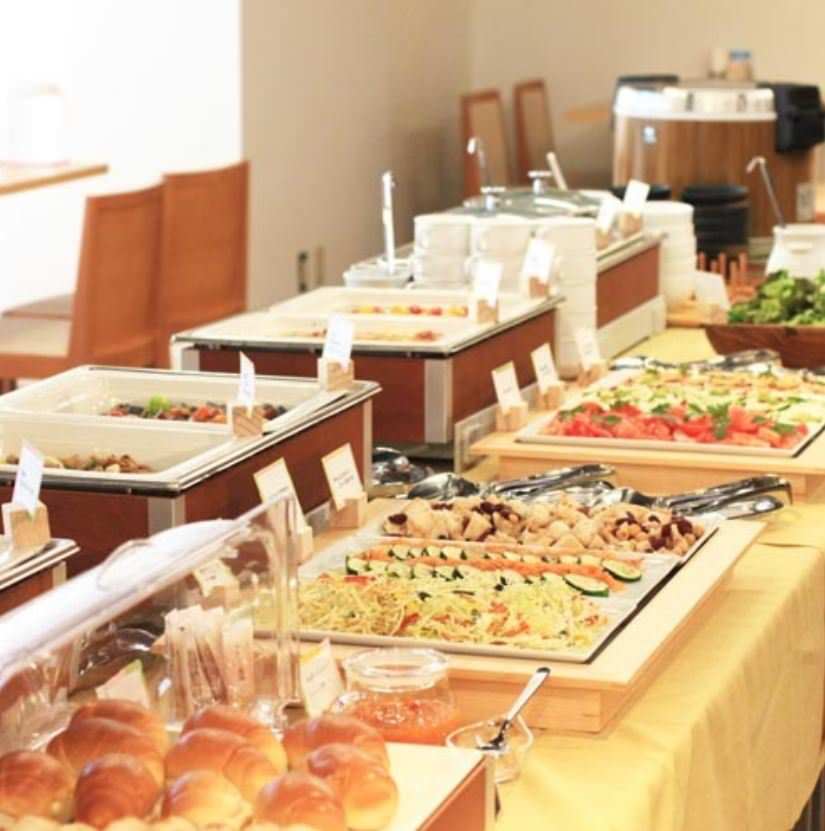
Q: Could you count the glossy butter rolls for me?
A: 10